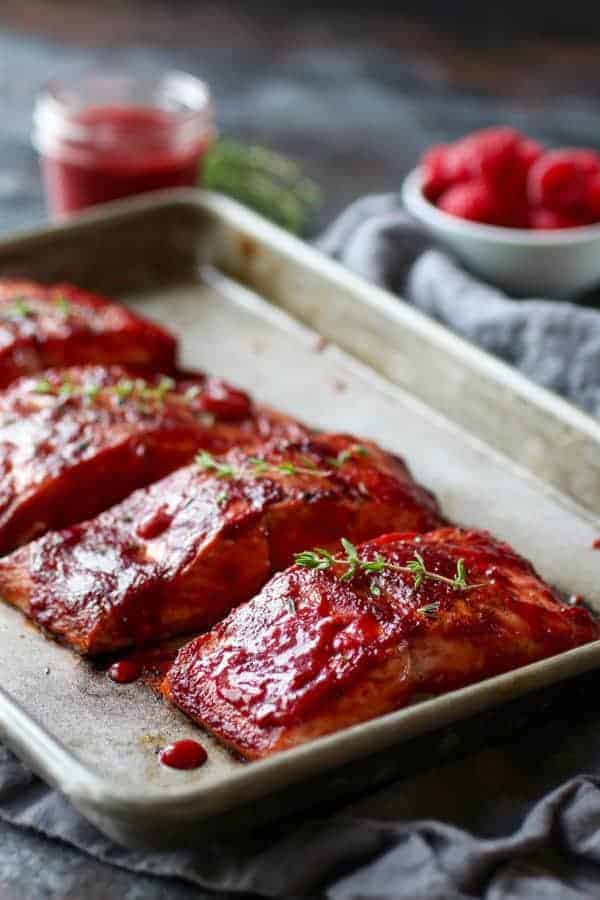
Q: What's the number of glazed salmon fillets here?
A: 4